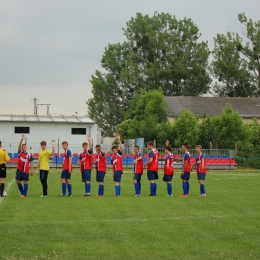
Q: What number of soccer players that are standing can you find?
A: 11